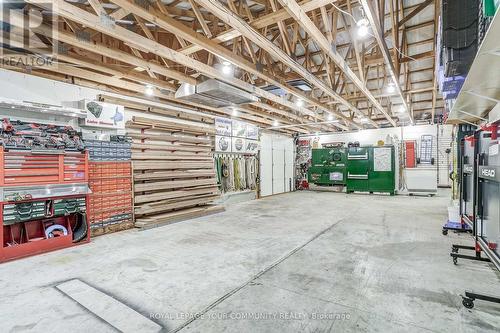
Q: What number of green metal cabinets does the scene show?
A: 2